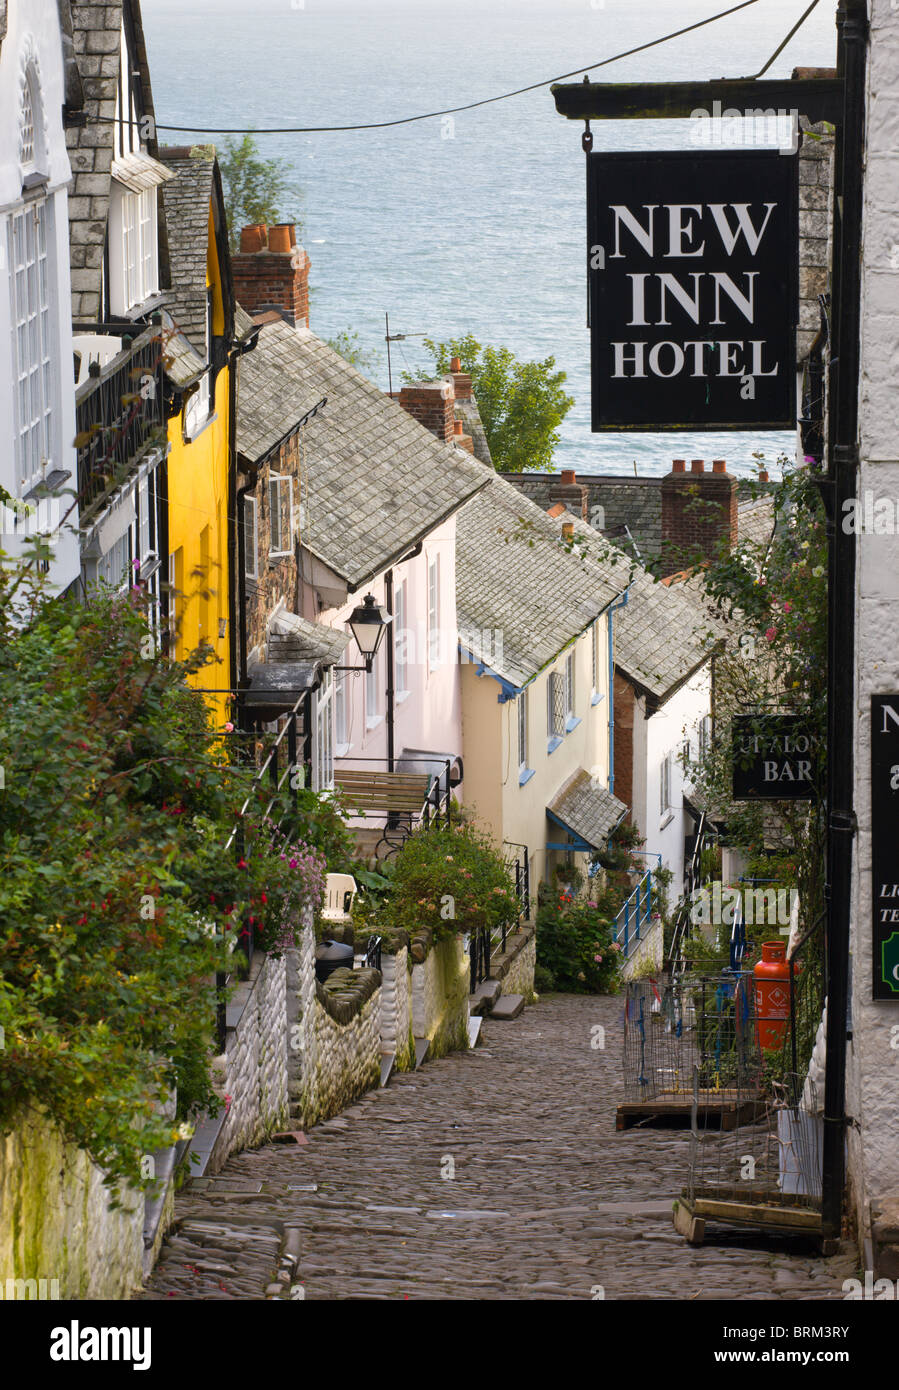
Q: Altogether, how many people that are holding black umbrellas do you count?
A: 0